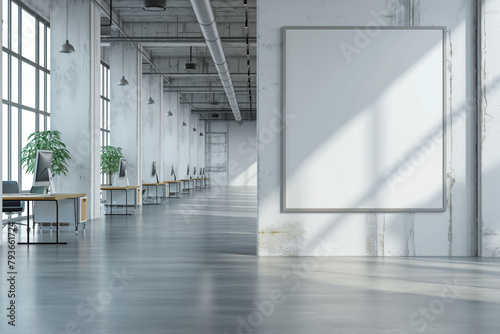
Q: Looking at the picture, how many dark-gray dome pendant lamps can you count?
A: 7